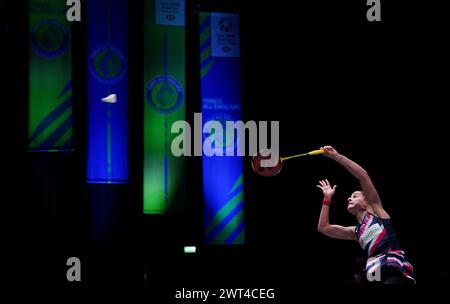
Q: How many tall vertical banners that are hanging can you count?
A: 4